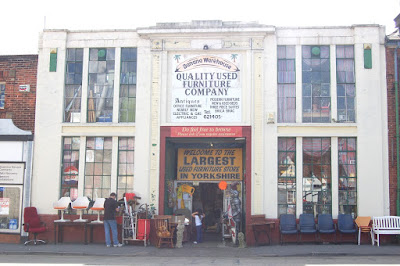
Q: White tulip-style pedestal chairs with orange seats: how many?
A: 3